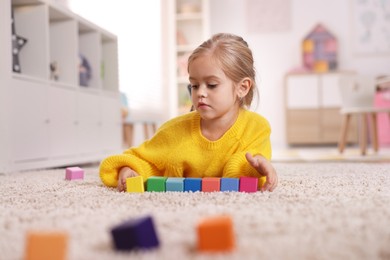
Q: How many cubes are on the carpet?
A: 11